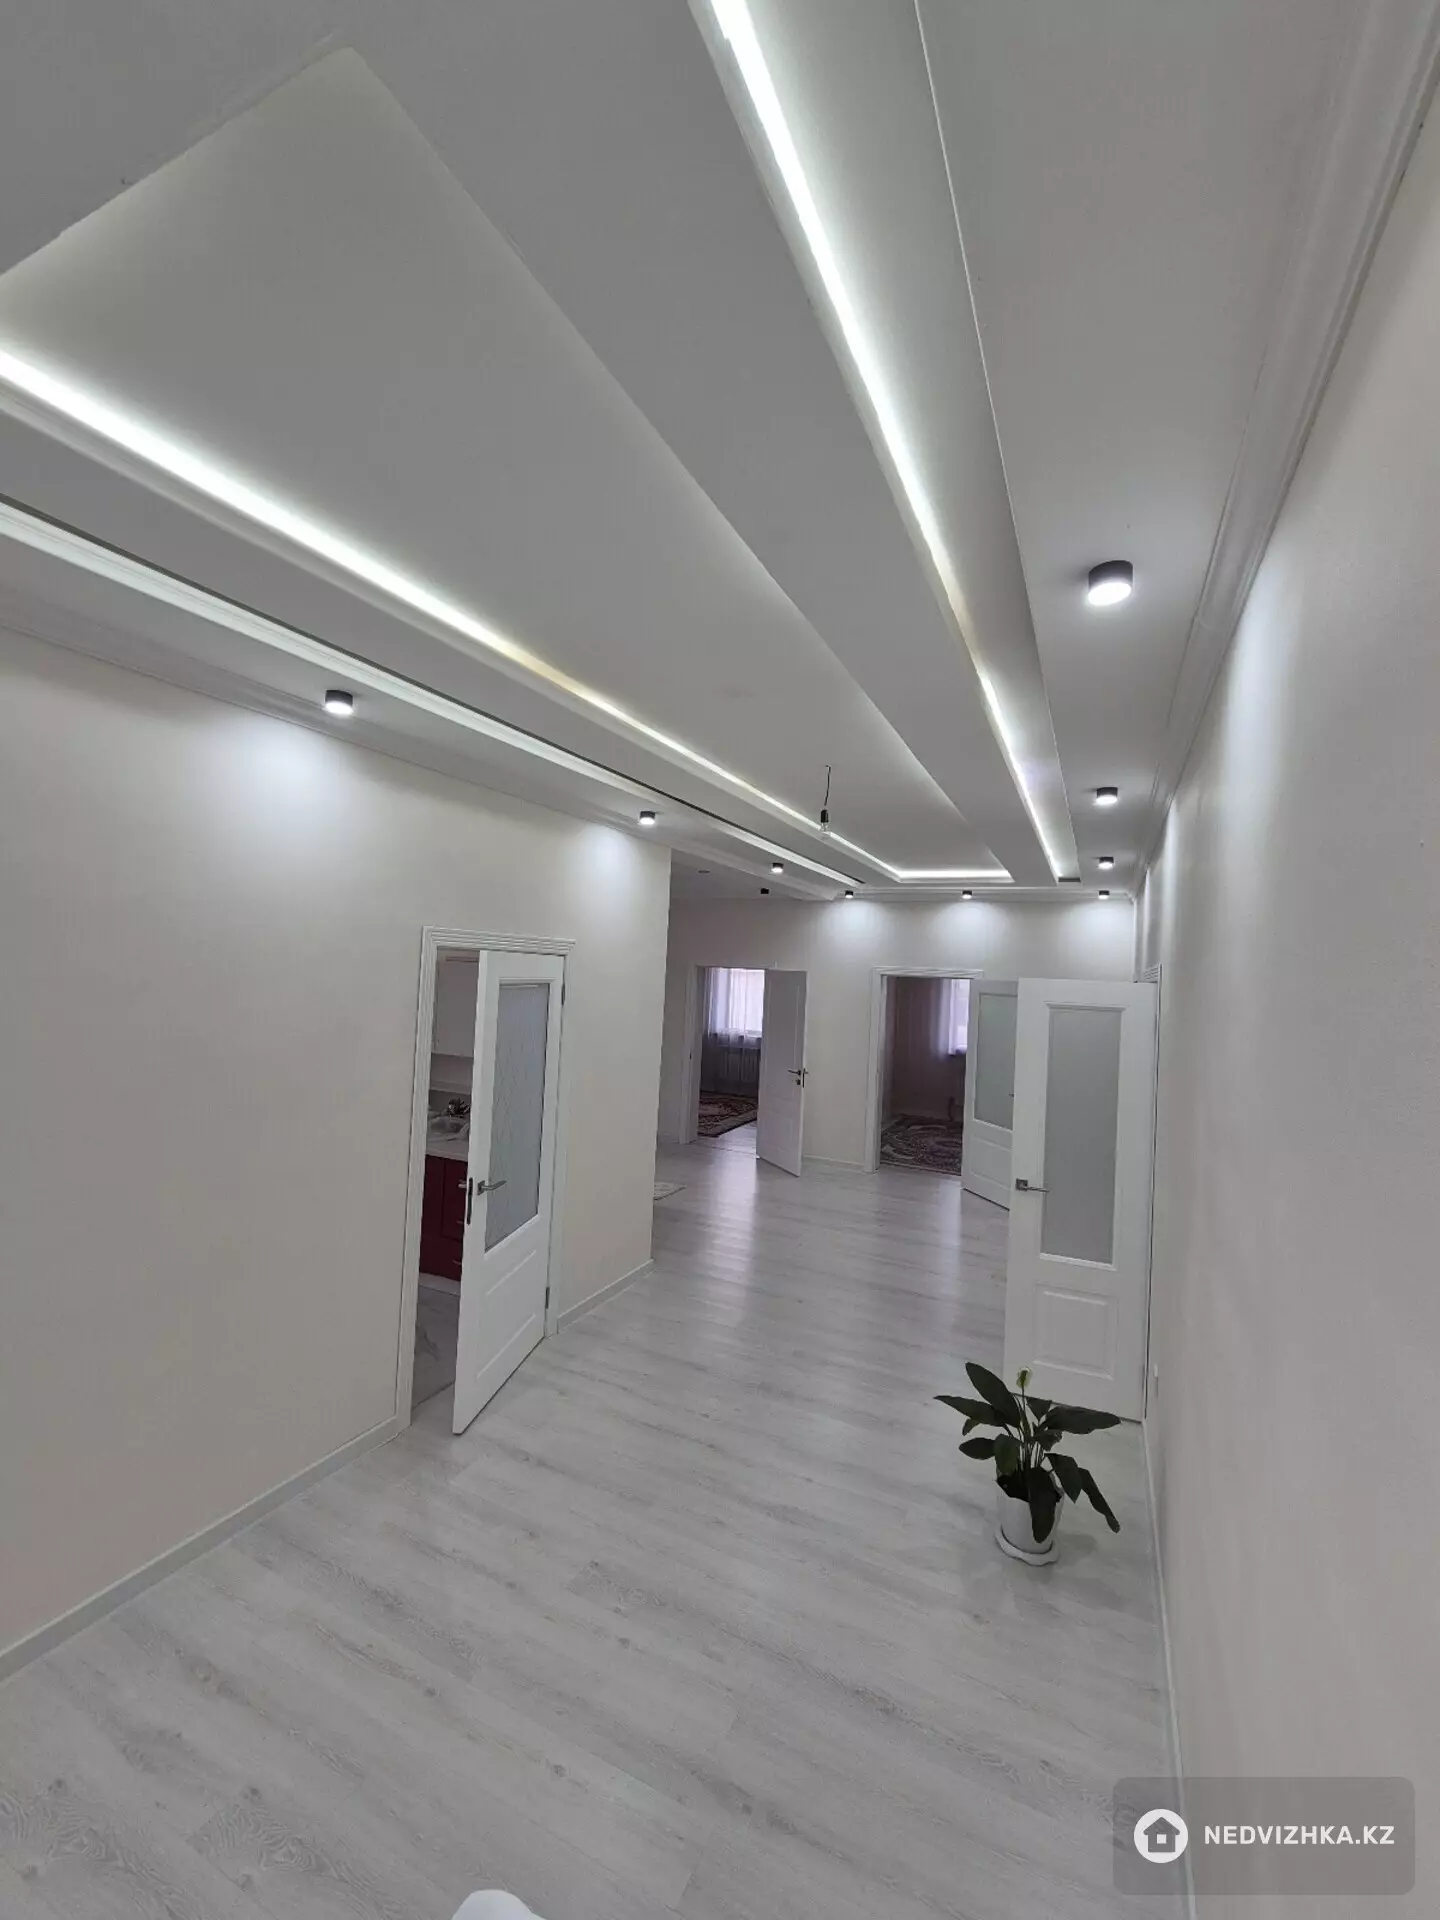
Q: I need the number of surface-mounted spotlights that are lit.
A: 9